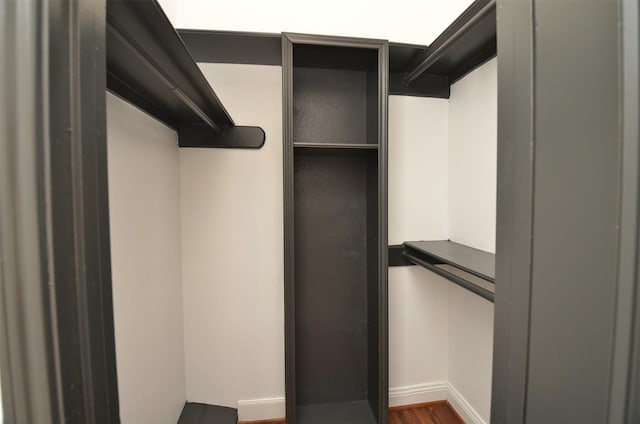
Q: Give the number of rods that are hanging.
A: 3